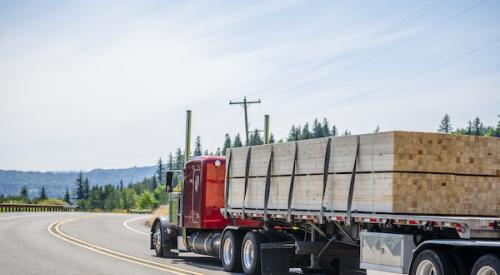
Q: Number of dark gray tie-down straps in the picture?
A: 6